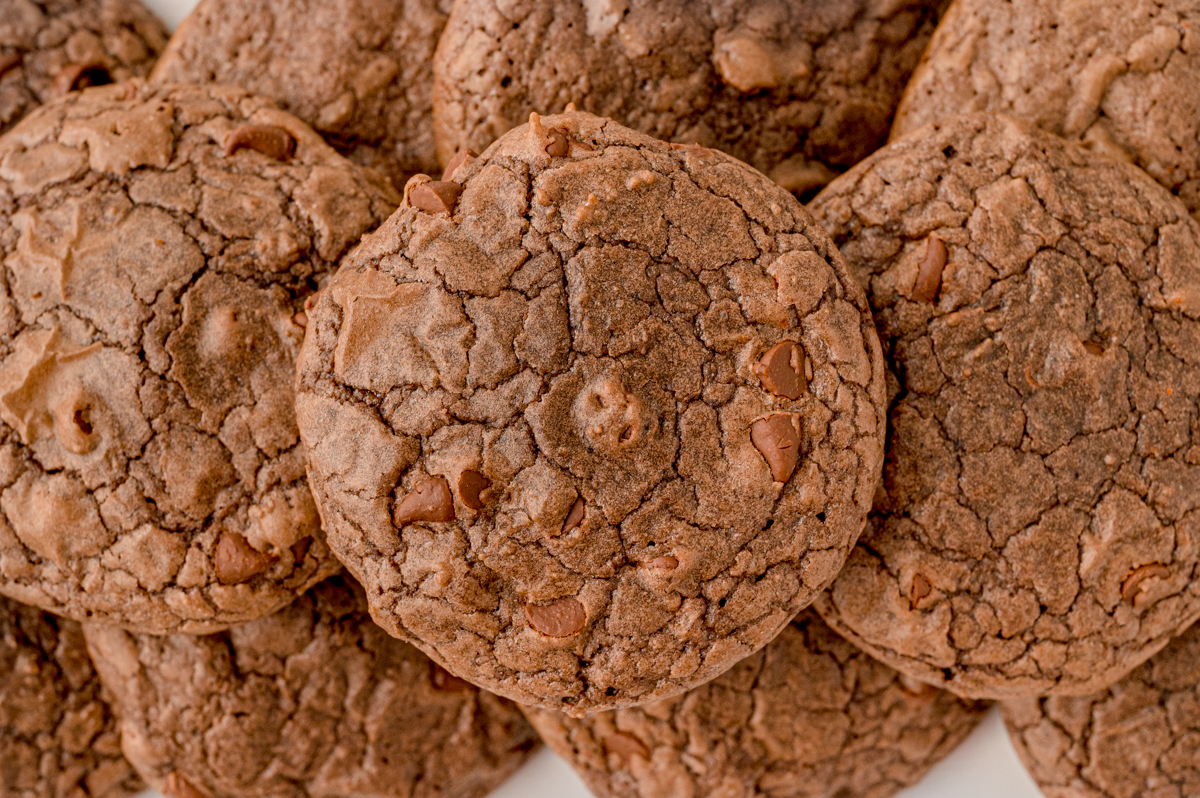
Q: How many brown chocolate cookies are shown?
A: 11